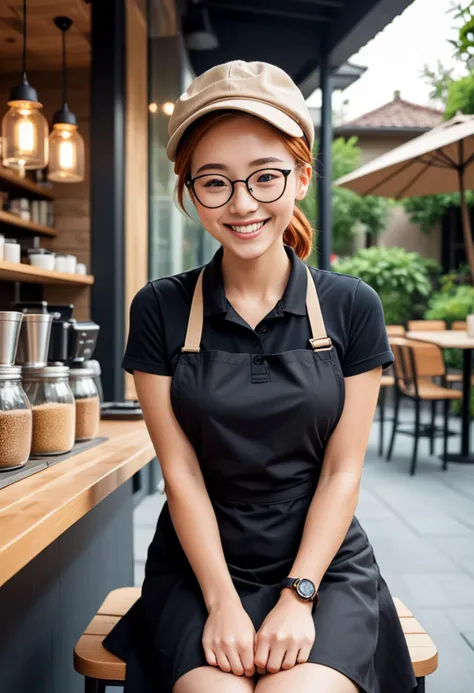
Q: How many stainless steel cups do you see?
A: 2